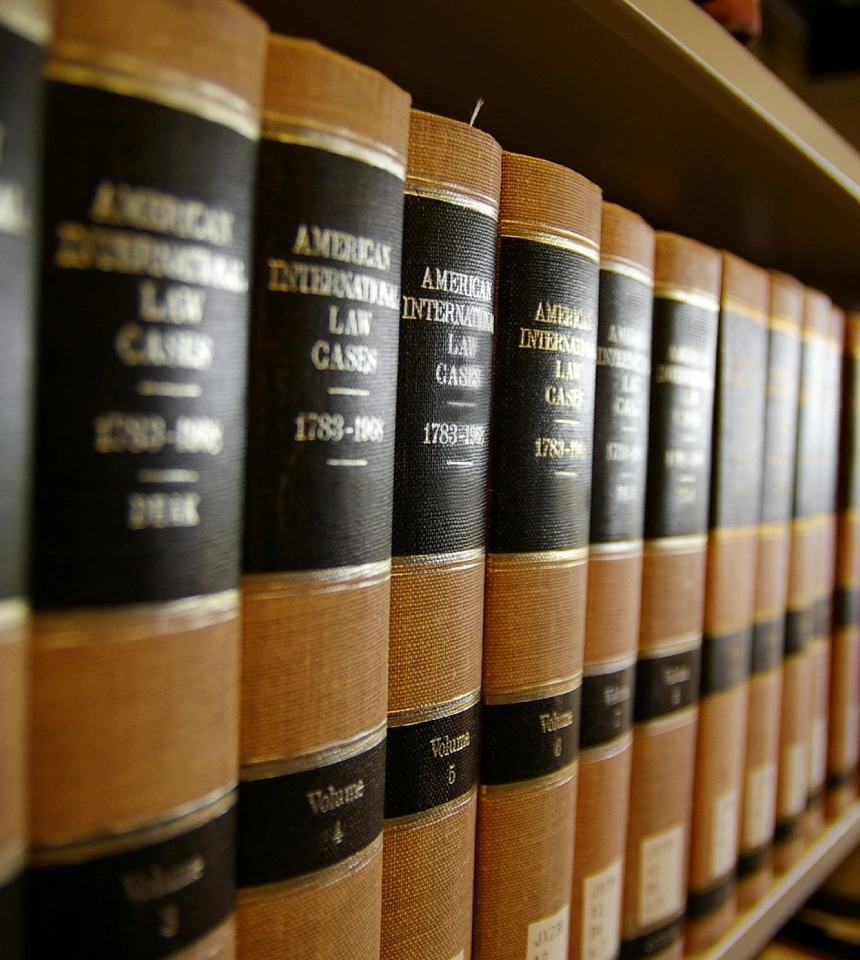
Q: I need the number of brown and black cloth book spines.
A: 12